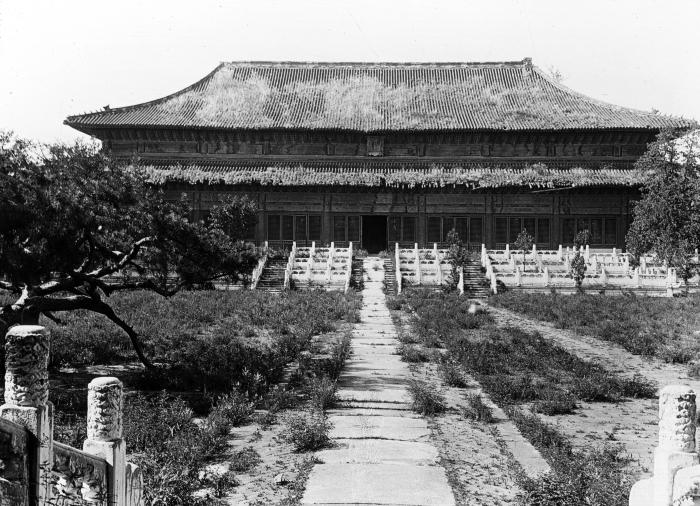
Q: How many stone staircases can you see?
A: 3